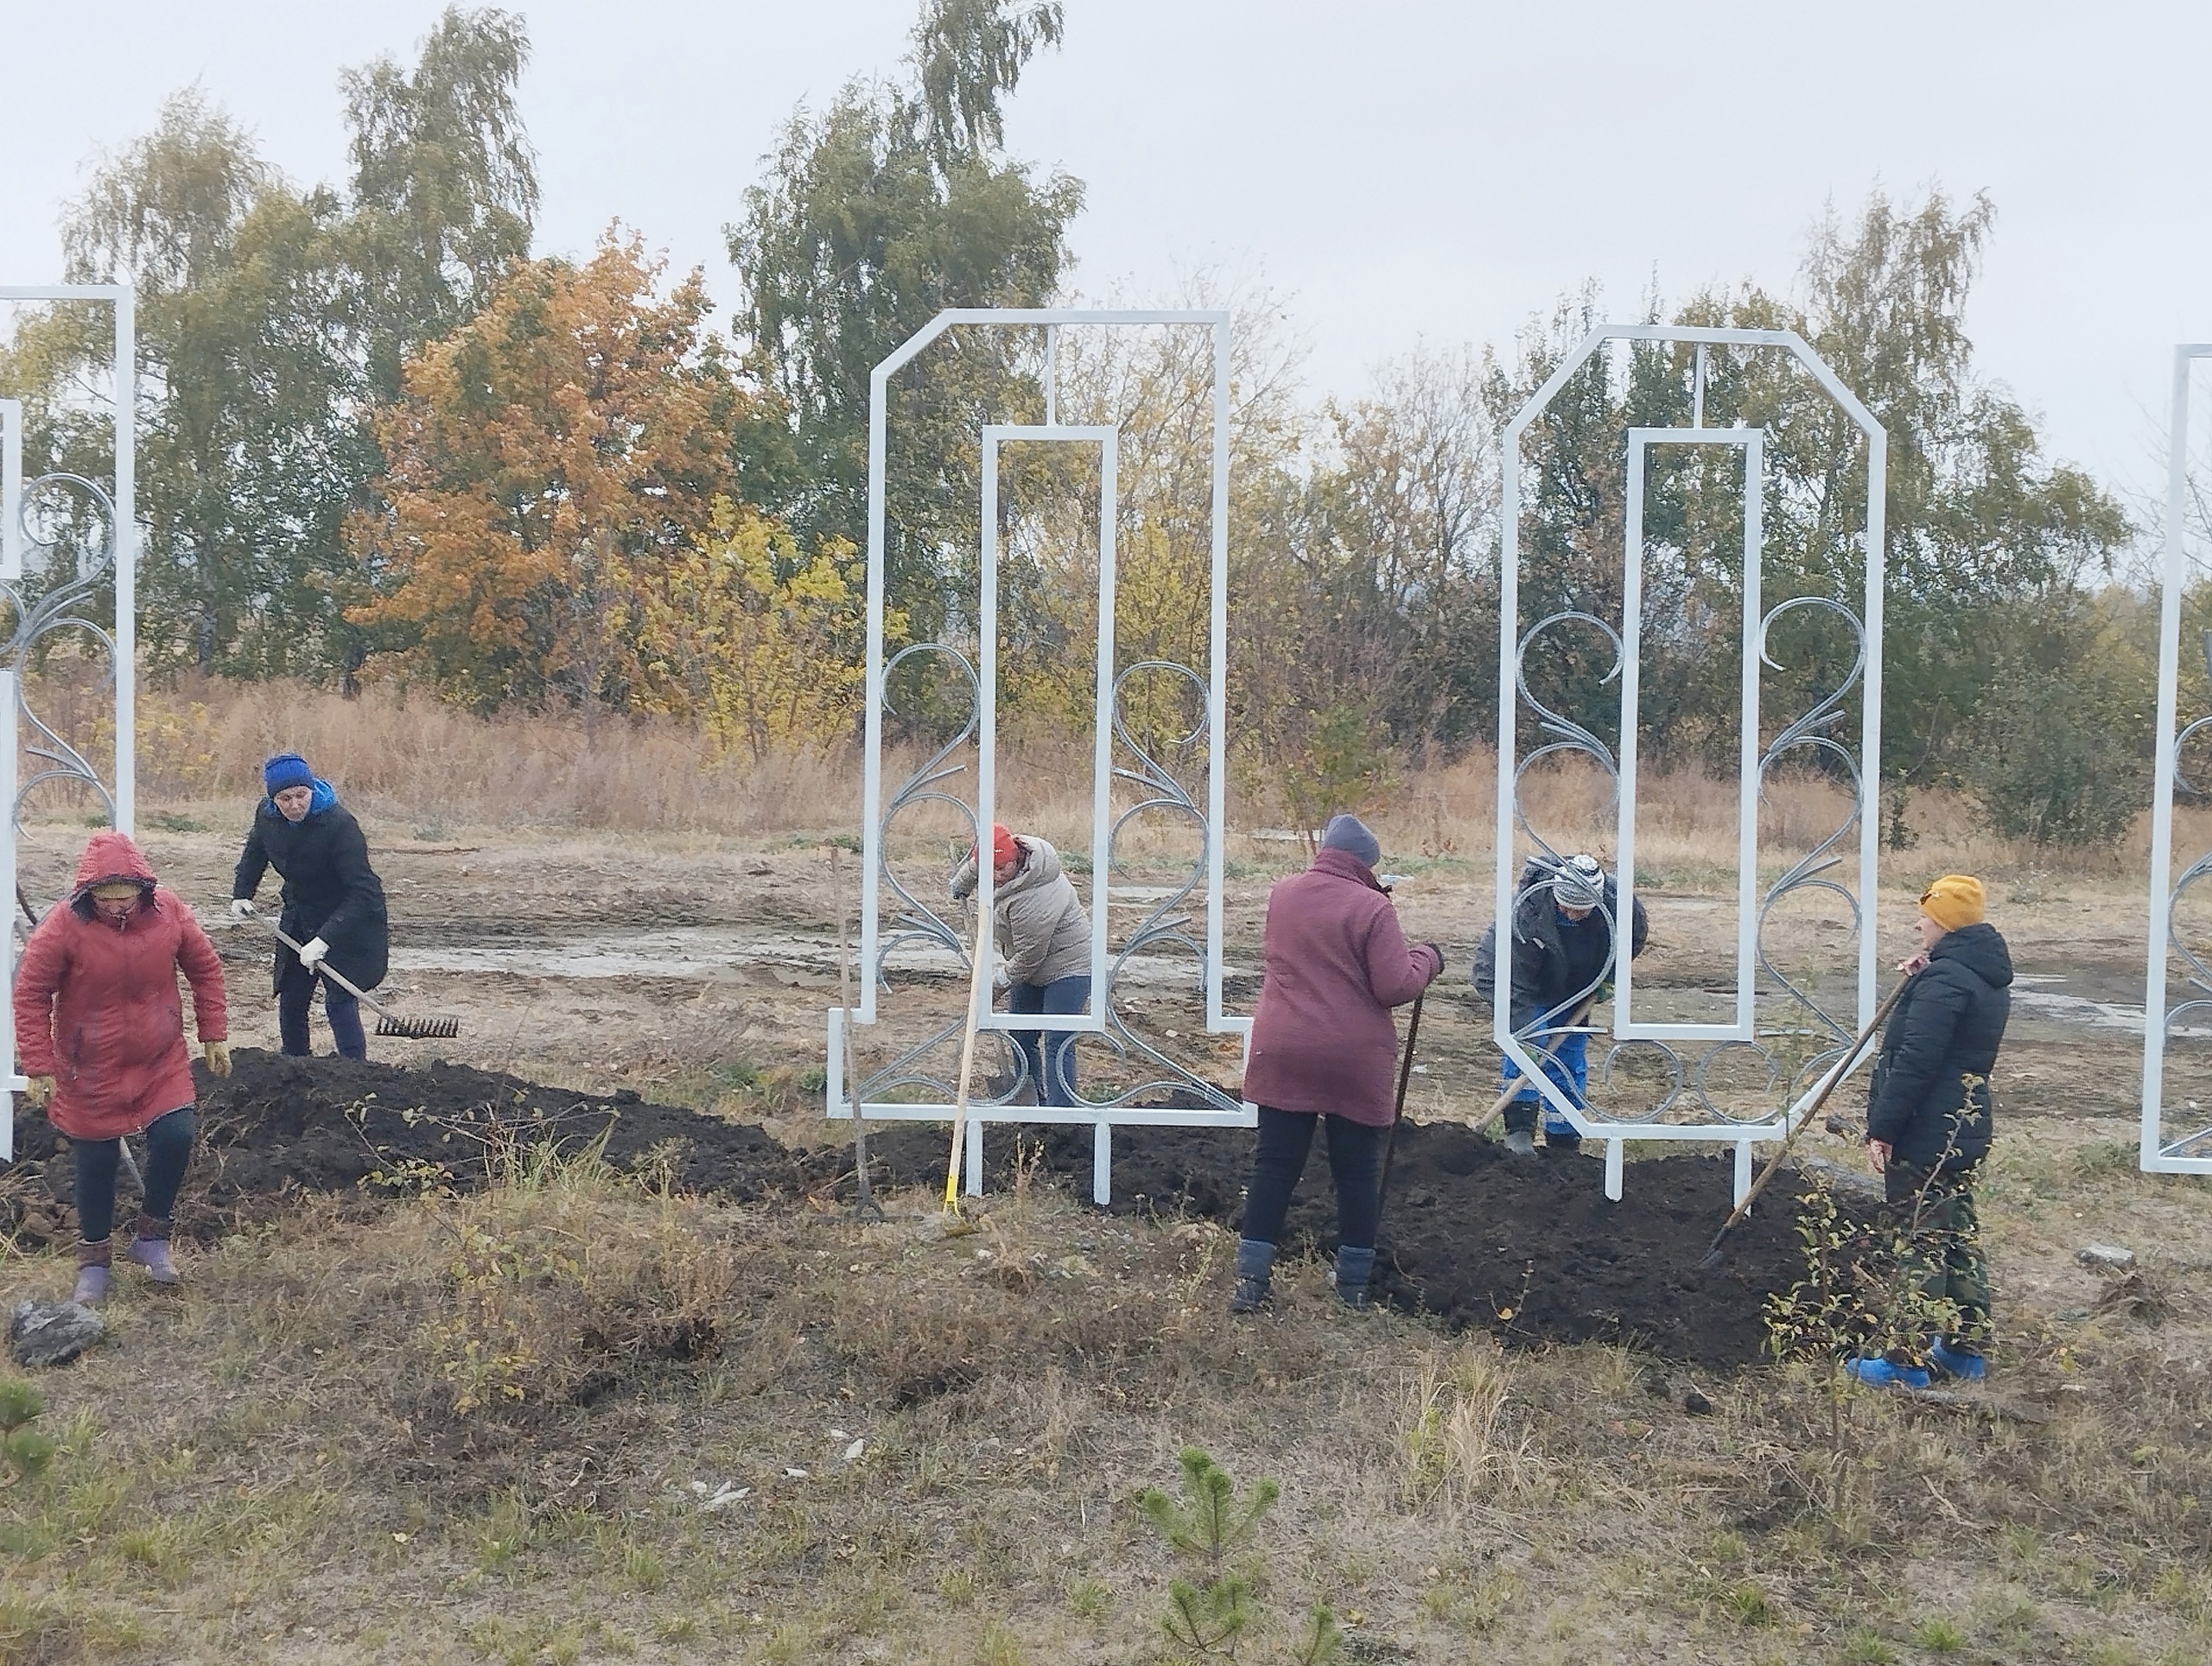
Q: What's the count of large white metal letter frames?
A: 4